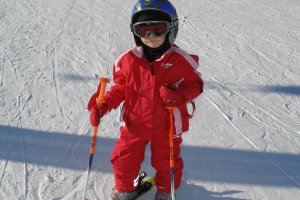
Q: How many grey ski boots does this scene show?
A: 2